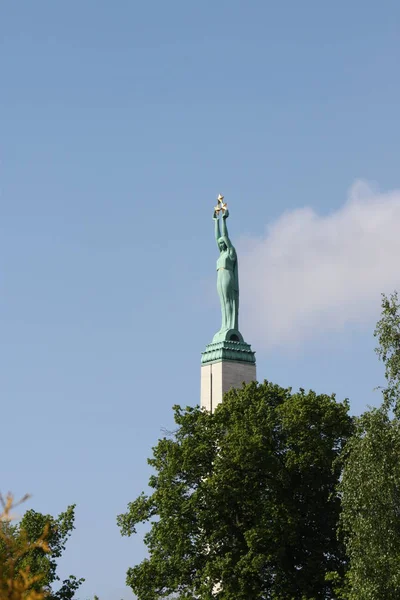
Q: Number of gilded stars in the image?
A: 3